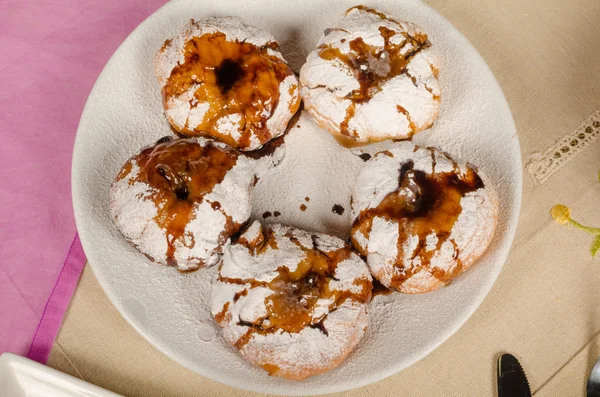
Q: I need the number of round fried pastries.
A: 5